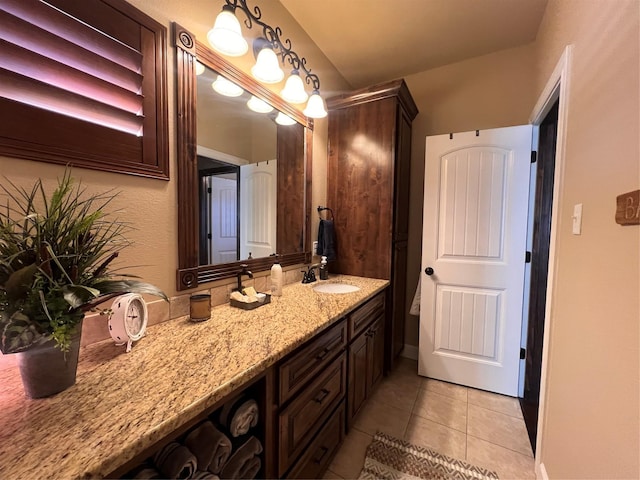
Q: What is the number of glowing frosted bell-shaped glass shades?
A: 4